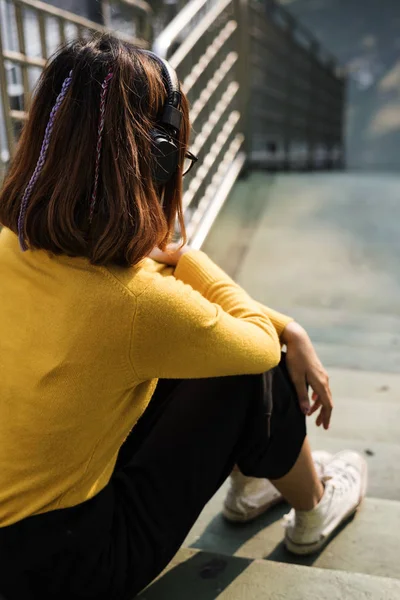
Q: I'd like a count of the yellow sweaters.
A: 1